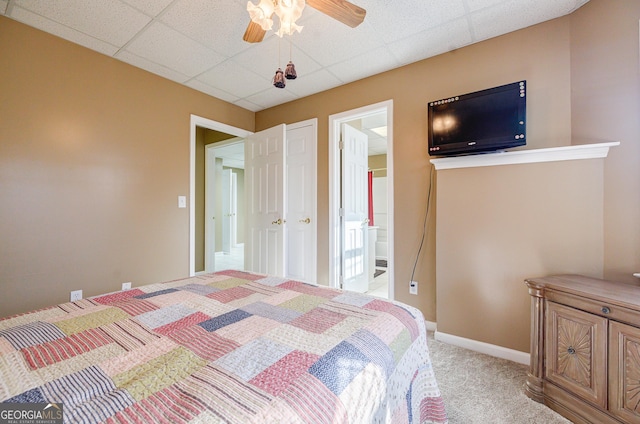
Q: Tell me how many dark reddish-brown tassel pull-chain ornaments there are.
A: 2